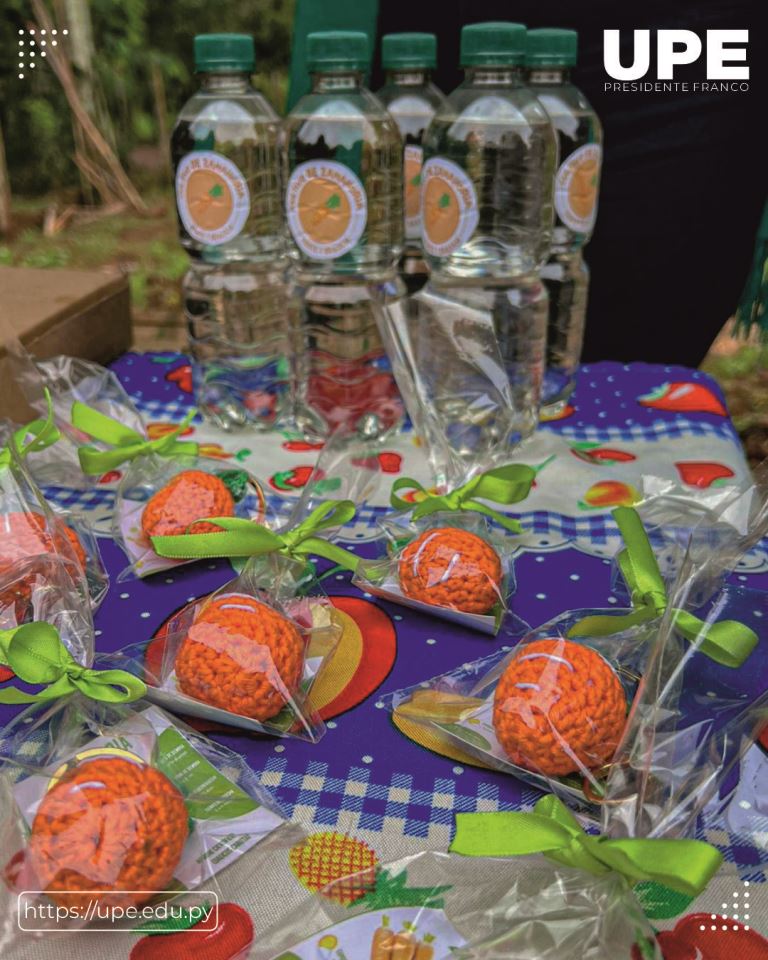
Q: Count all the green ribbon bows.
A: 7